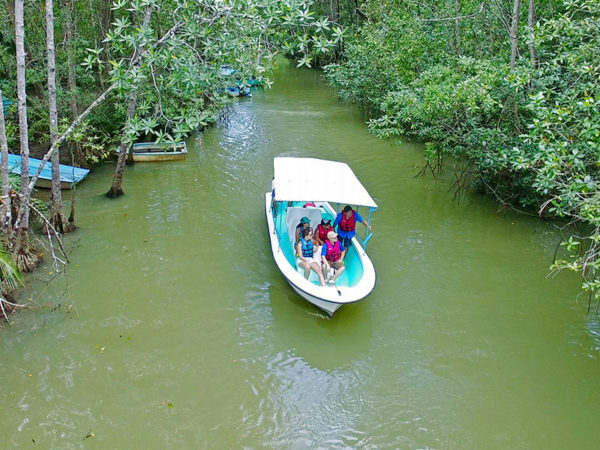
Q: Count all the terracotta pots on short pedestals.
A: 0